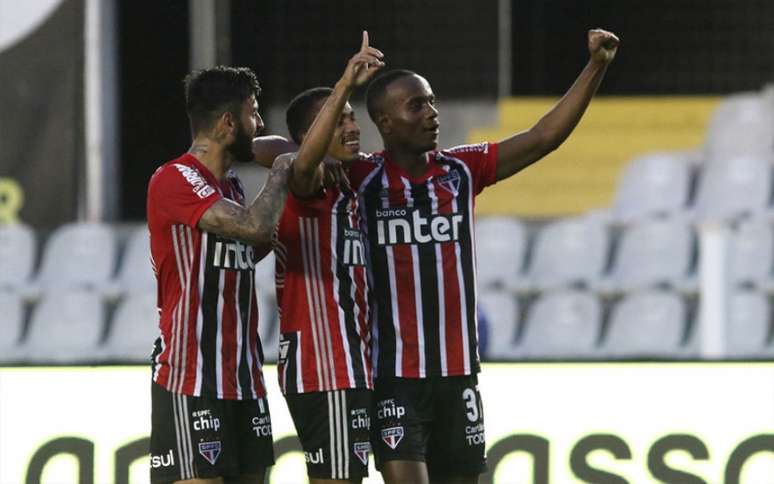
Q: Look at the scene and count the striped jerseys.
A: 3